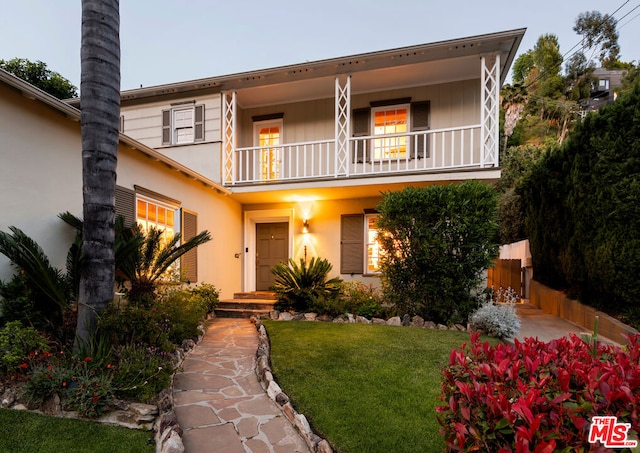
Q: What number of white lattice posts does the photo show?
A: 3